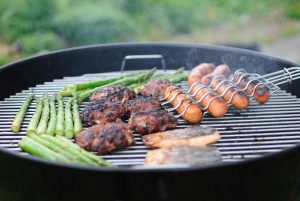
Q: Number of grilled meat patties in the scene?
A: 6